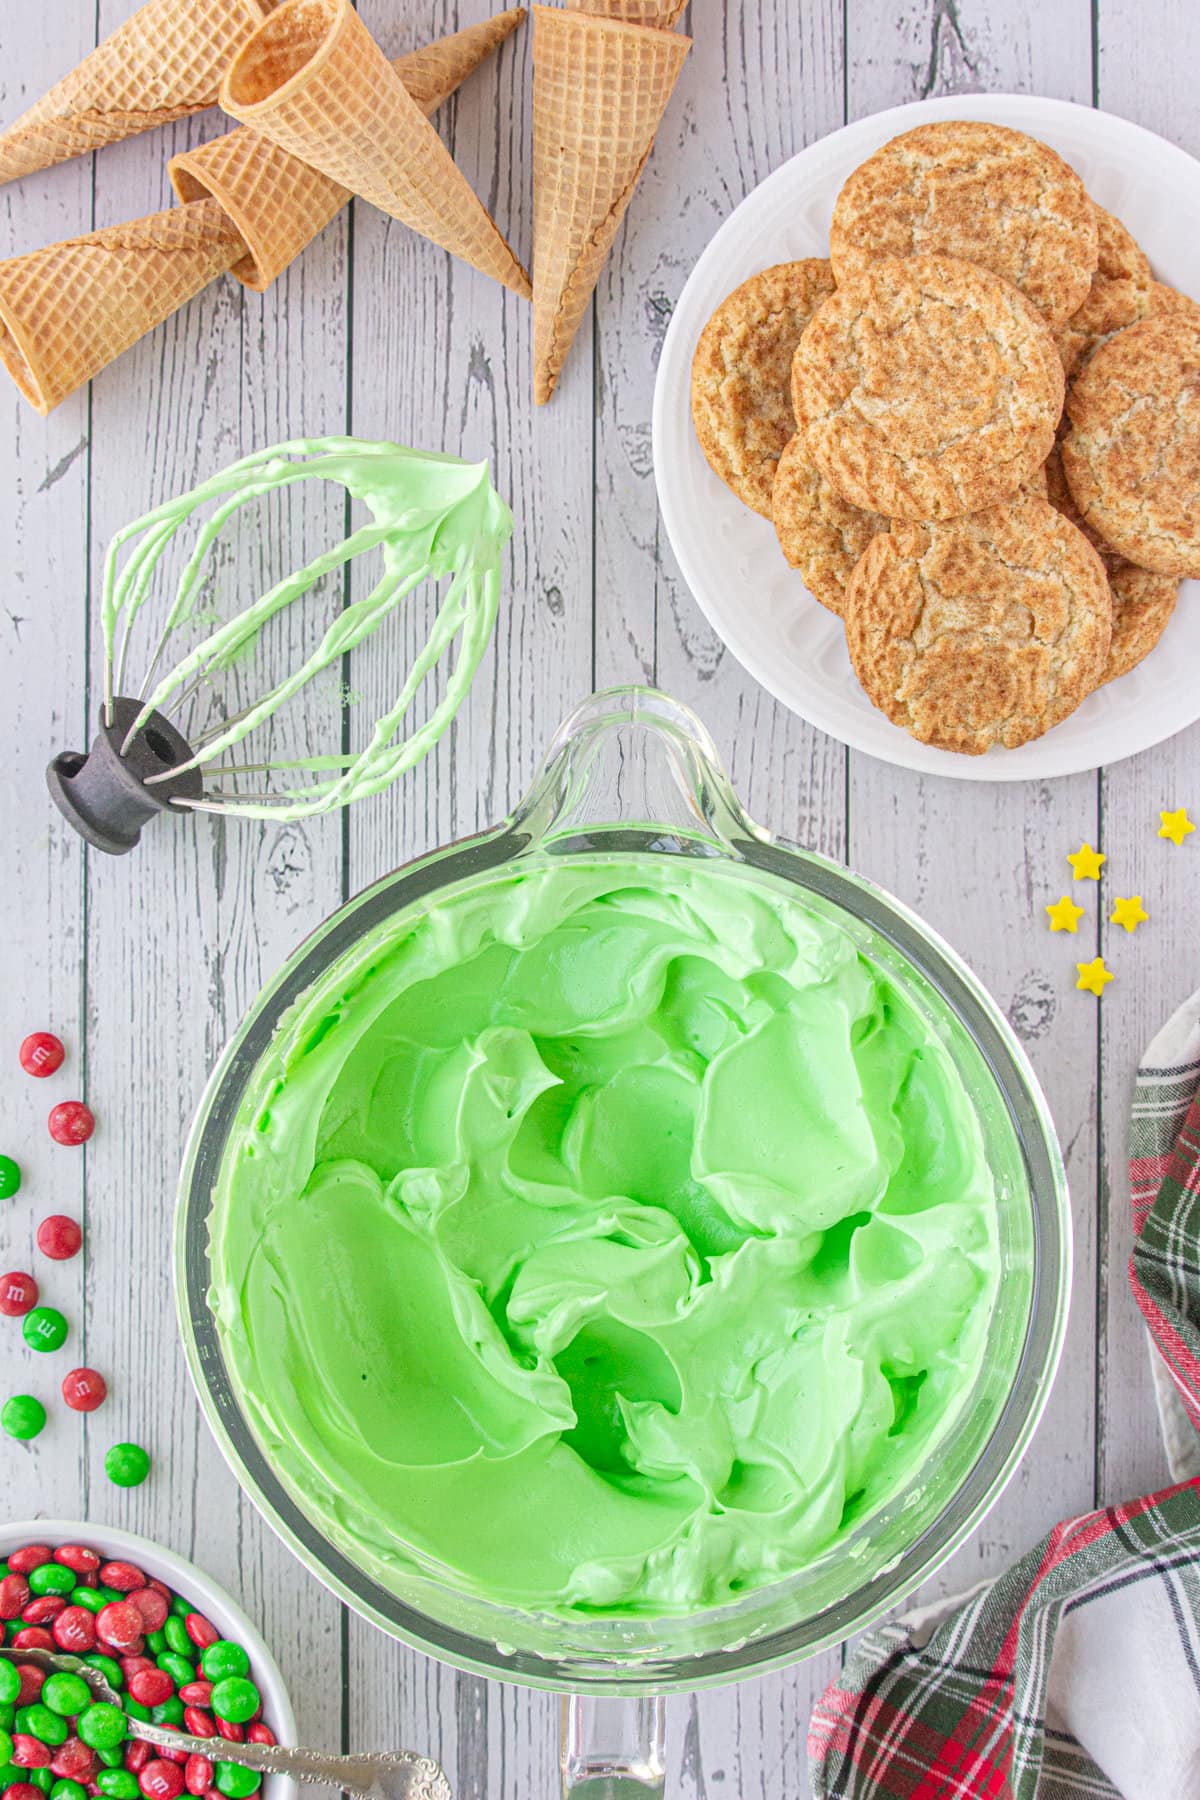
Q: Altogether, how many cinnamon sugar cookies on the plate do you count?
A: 9